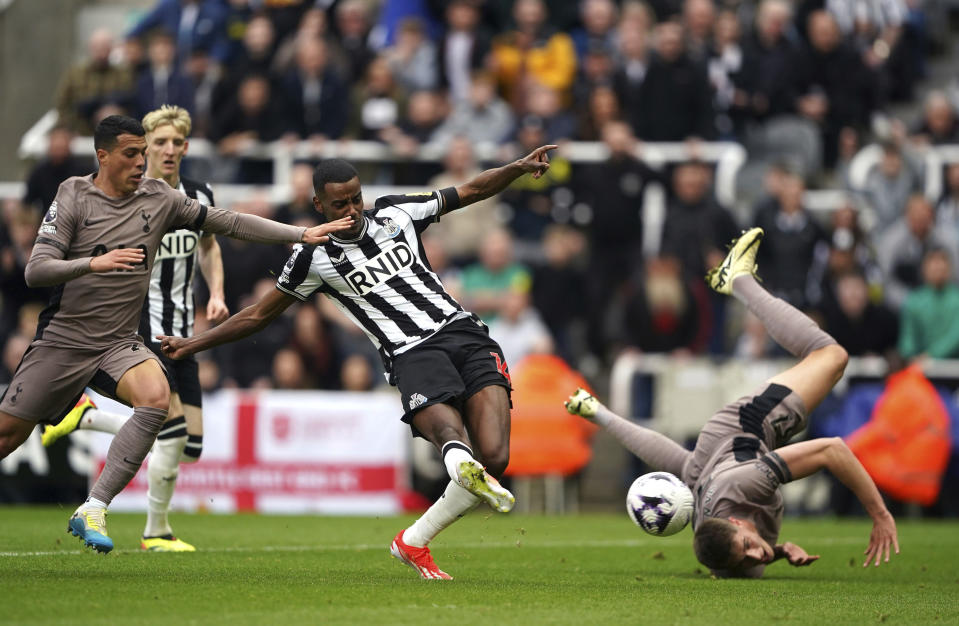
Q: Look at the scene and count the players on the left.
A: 2